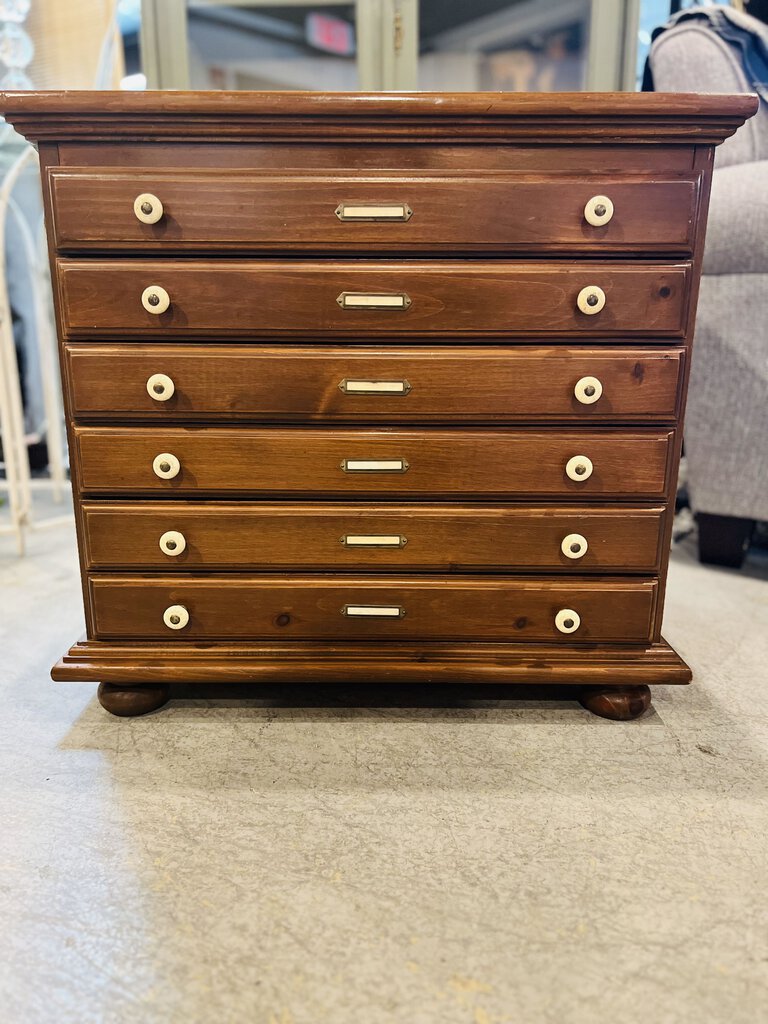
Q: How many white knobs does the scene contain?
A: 12